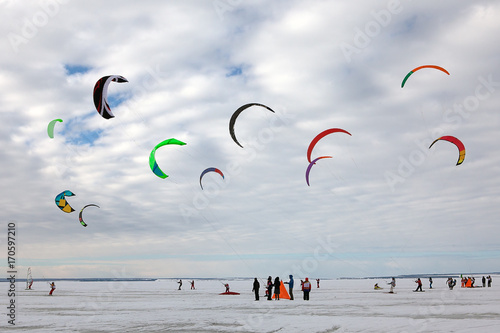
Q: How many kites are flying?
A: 11